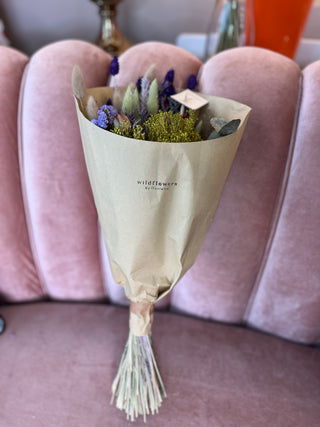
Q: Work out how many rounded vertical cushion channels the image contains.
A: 5